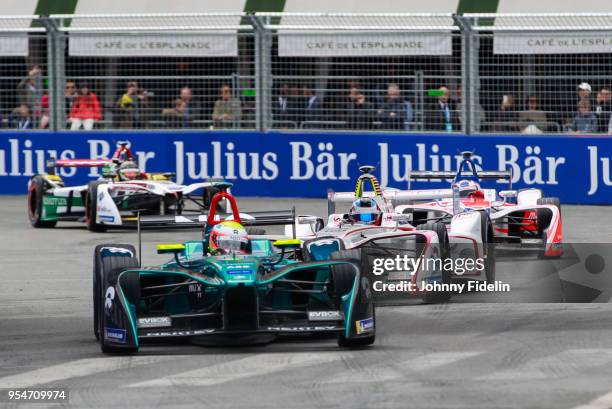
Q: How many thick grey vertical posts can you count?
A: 3